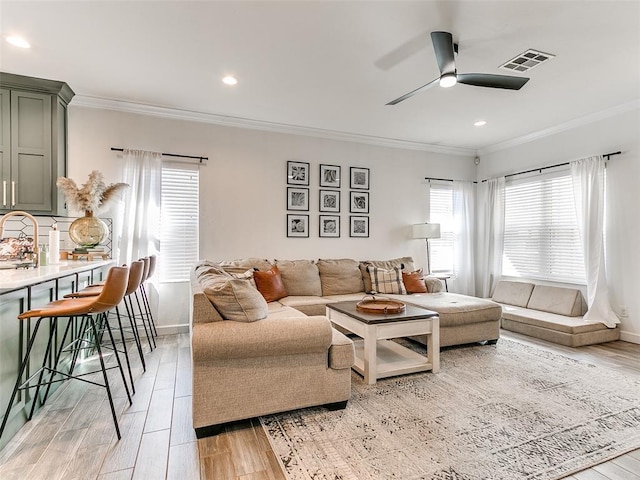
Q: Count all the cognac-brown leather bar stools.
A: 4